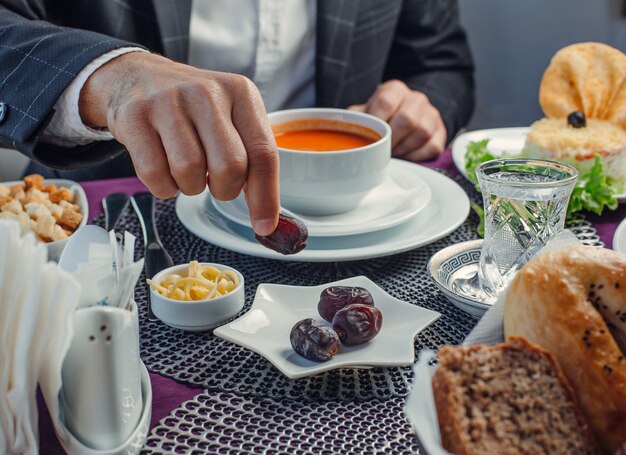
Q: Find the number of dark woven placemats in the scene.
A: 2